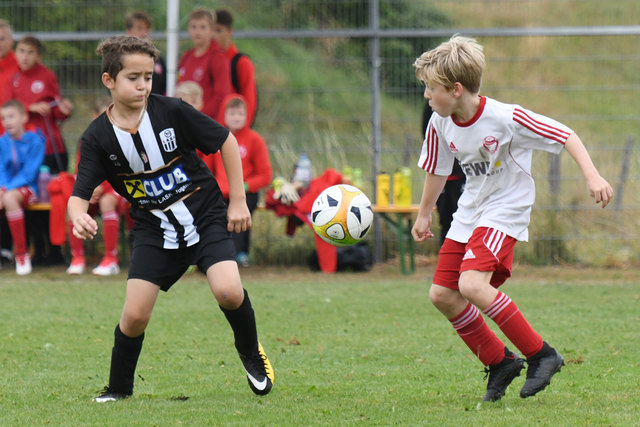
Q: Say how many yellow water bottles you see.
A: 3